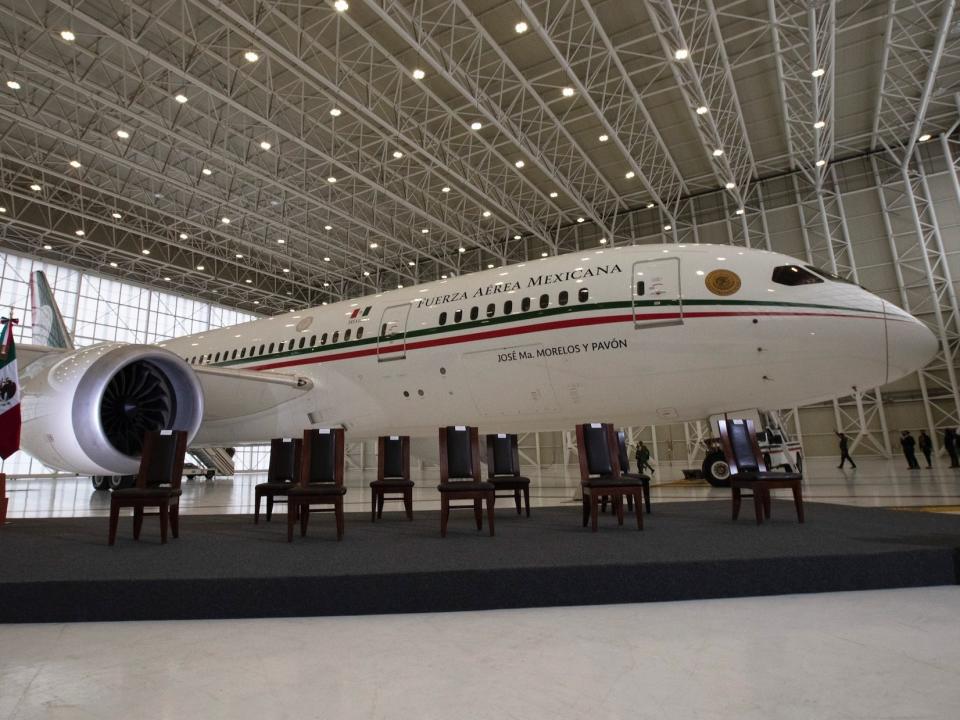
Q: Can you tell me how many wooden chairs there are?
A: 9